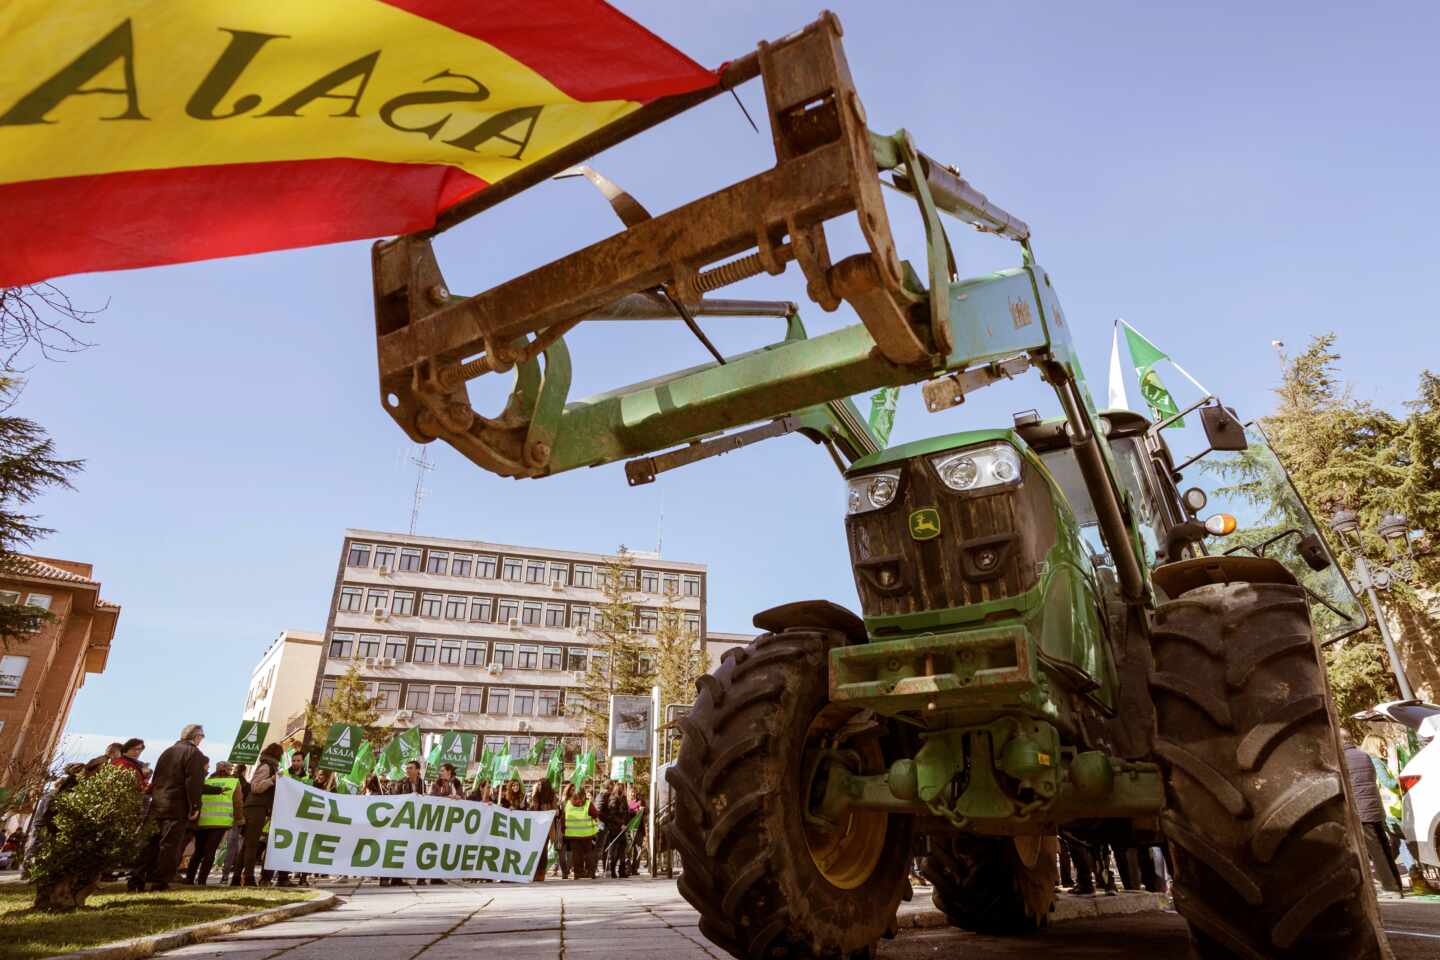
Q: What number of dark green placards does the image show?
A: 3